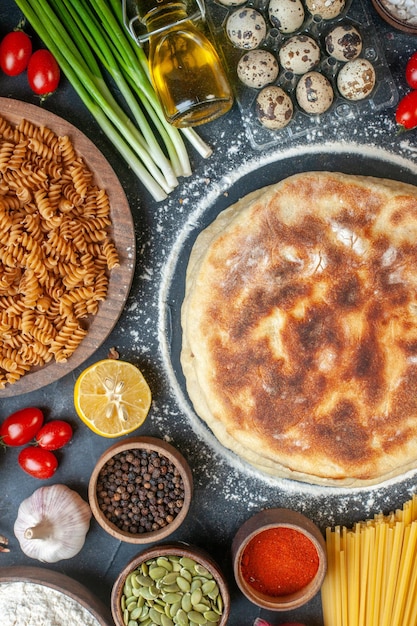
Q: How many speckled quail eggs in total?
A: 10